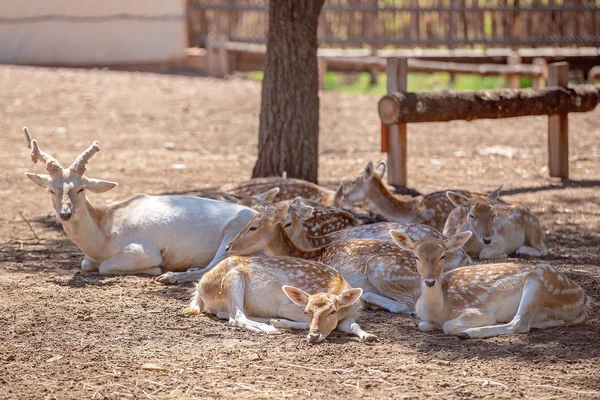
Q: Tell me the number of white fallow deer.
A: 1